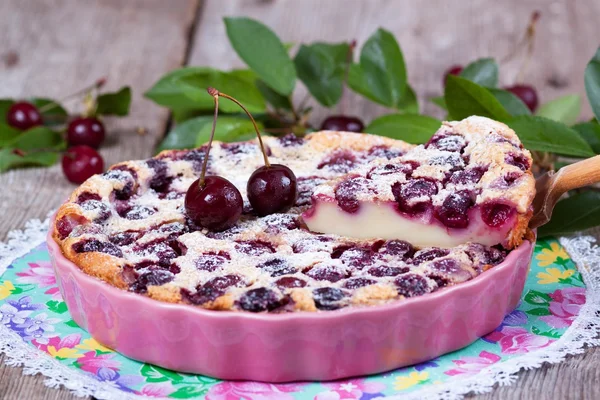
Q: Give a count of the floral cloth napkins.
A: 1